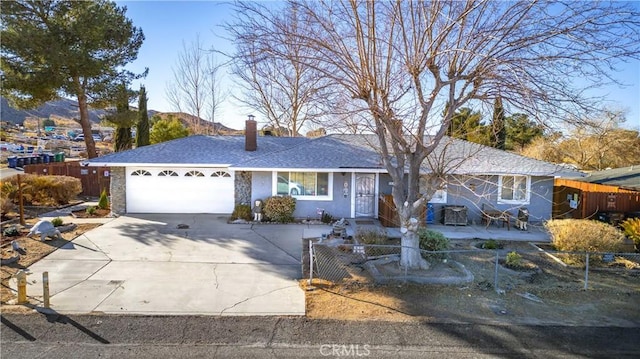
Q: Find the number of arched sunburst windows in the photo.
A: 4